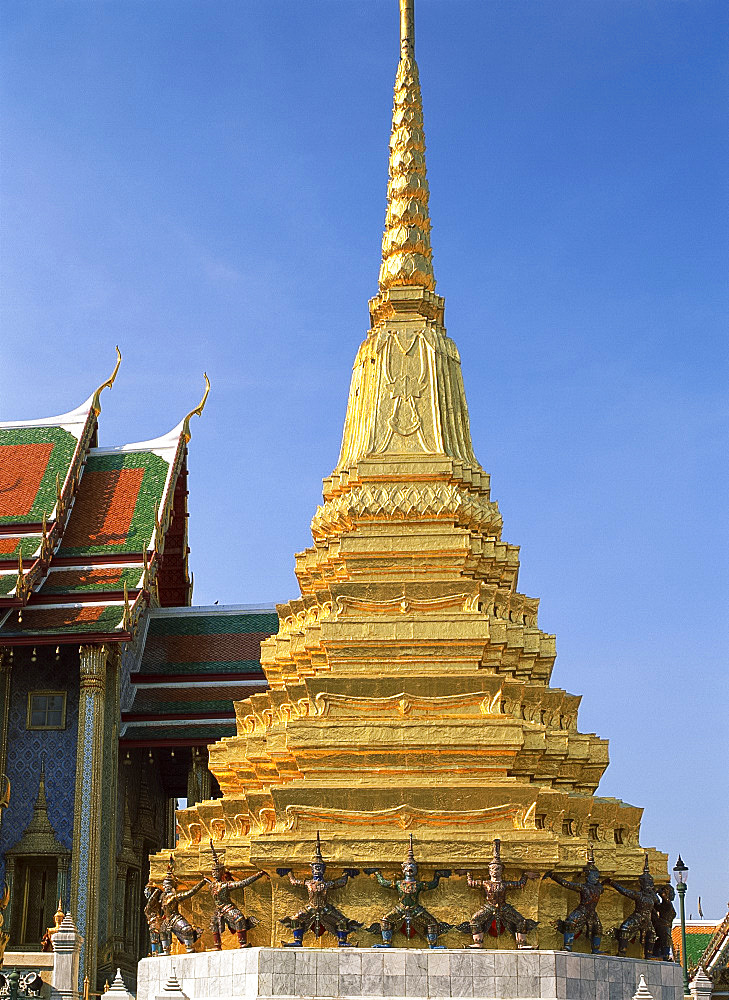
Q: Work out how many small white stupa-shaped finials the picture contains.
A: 5